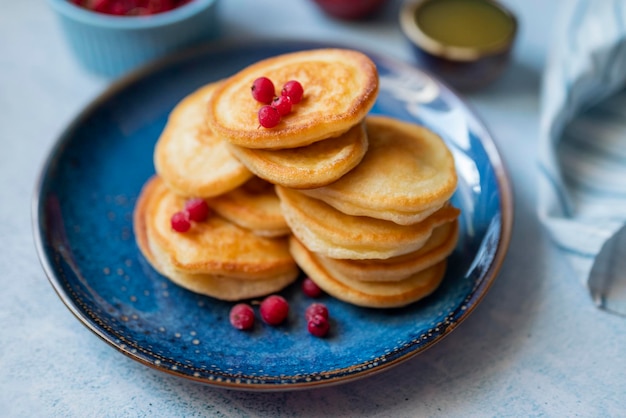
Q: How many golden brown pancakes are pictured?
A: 10